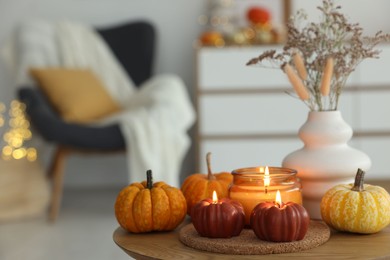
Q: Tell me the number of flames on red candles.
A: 2